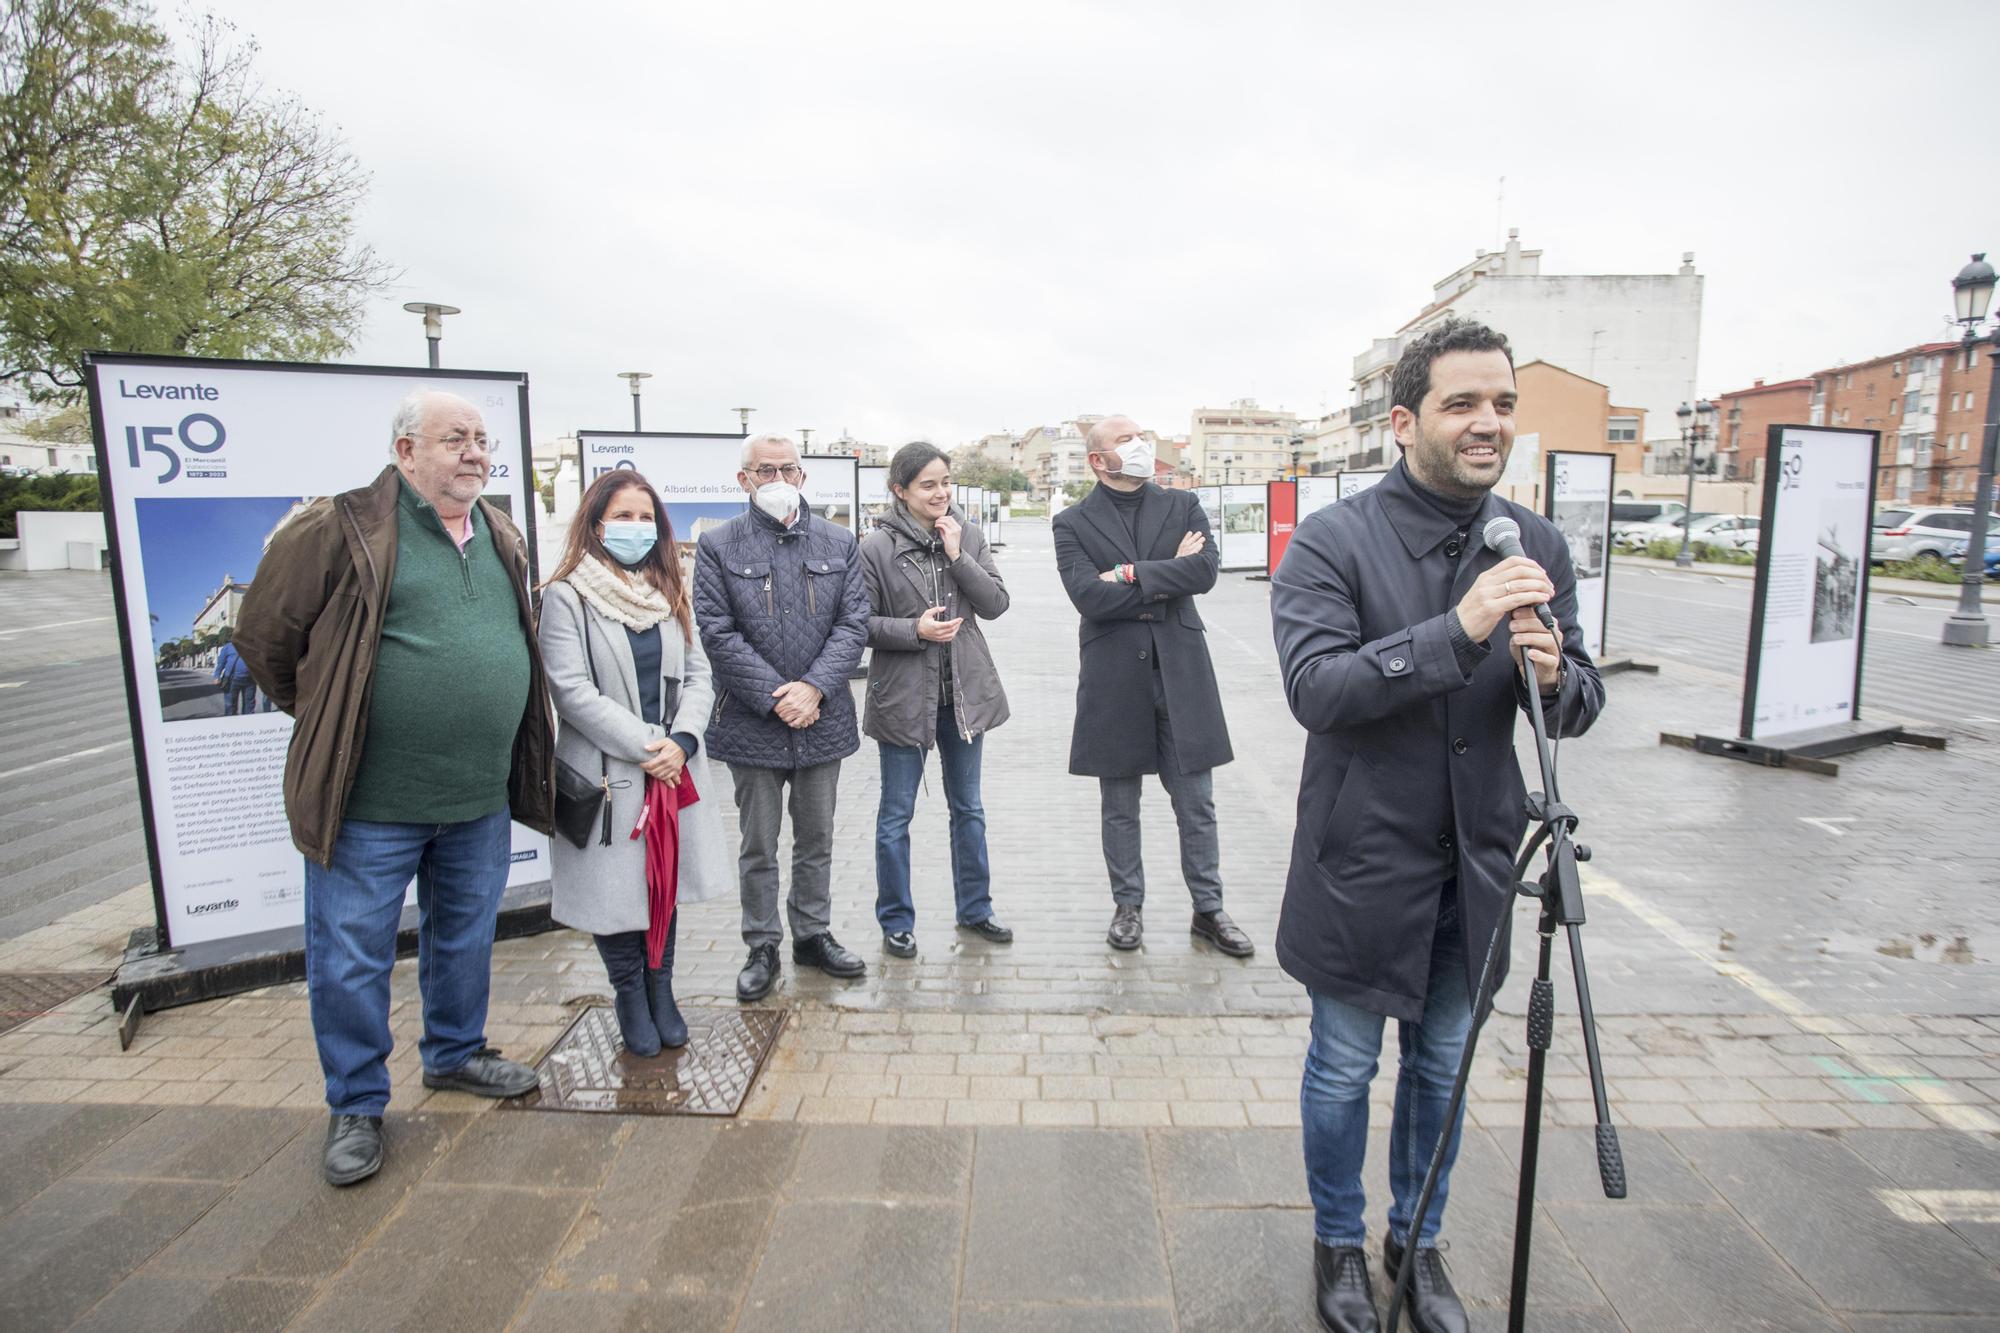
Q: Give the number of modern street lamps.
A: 4